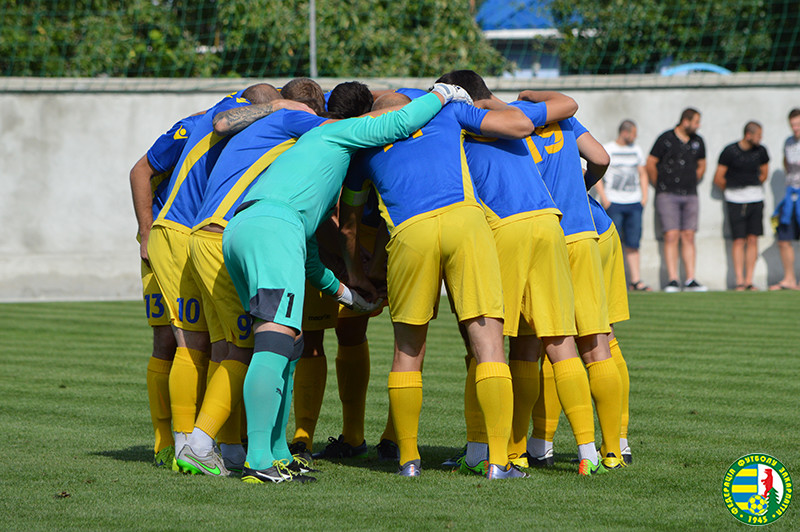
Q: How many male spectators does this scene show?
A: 4